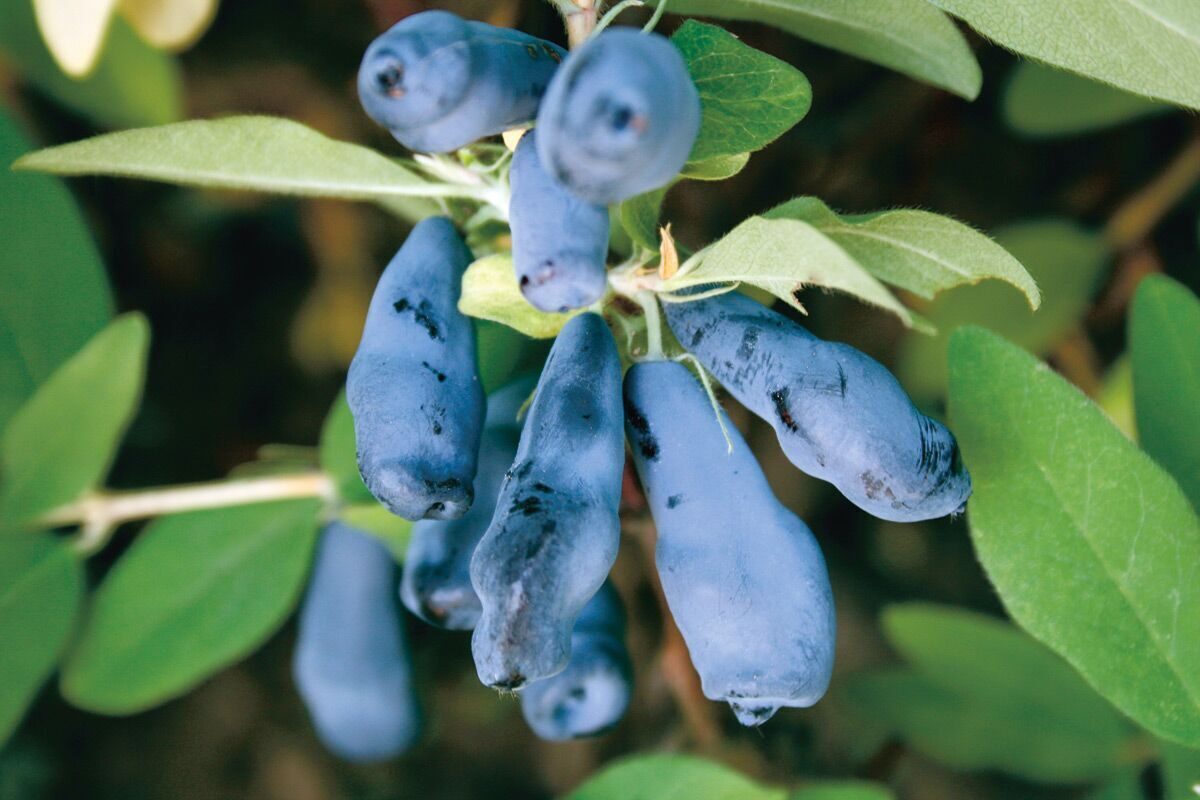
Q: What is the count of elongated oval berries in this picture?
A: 10